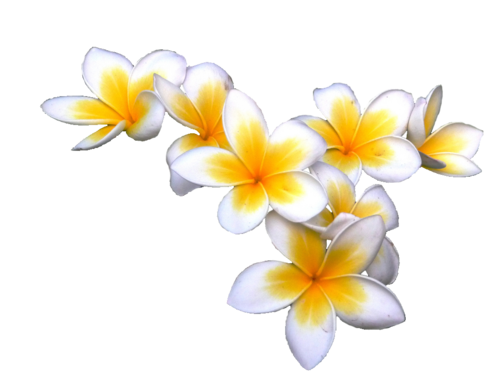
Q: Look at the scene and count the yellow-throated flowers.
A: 7